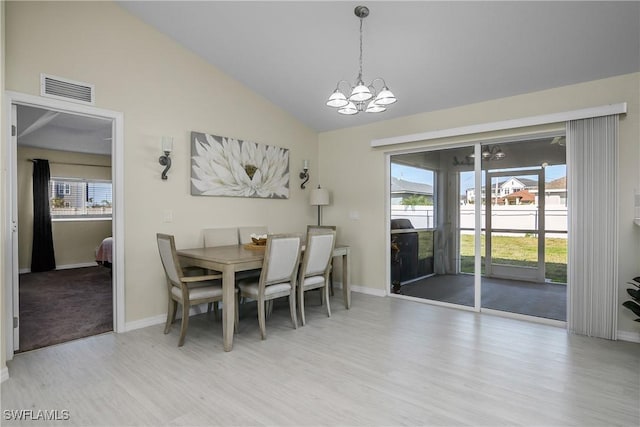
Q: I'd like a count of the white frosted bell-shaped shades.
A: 5